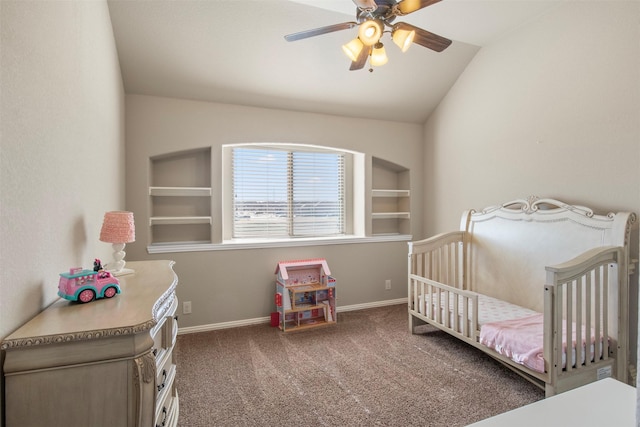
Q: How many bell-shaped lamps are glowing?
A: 4